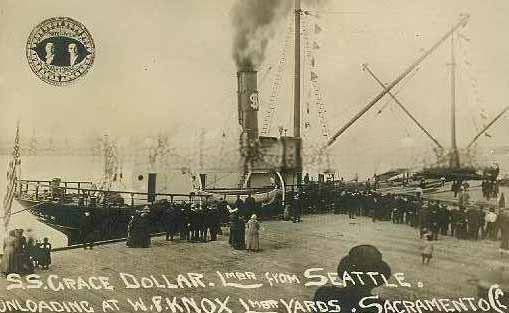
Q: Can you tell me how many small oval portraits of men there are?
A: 2